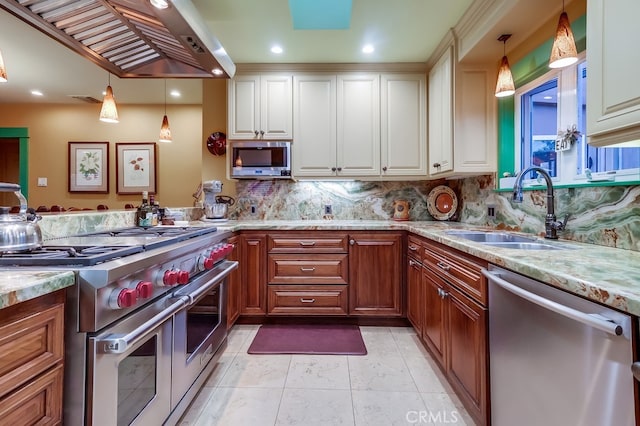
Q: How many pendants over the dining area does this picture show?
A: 3